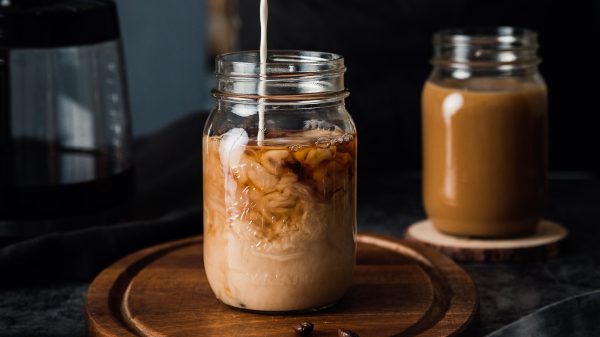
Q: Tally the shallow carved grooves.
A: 1